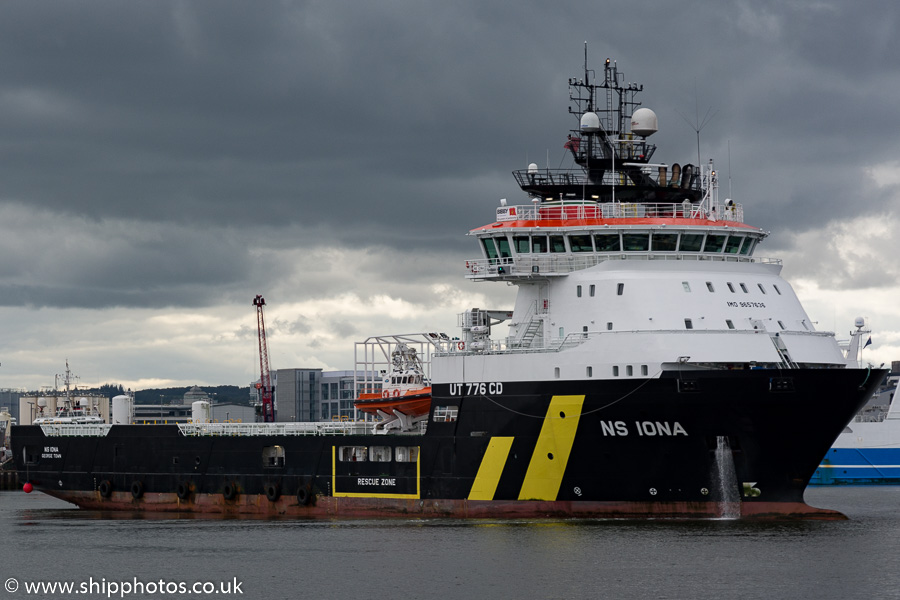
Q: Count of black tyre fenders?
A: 6